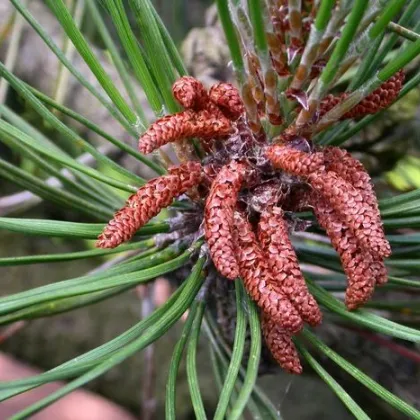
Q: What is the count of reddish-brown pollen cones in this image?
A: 12